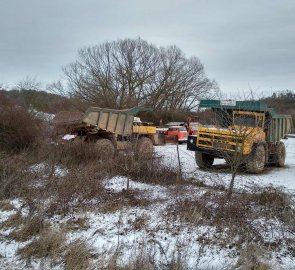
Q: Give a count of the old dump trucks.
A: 2